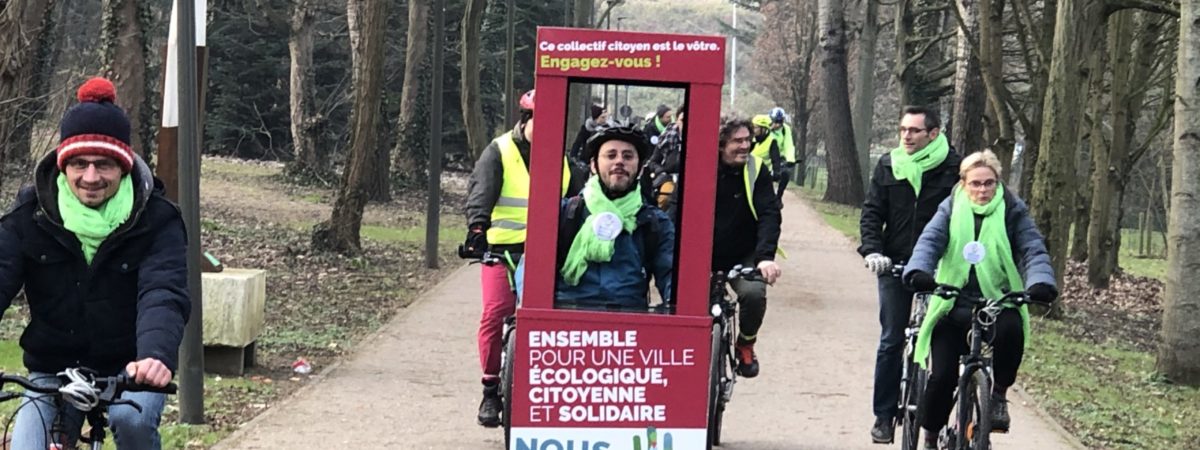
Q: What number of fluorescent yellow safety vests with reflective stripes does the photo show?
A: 3